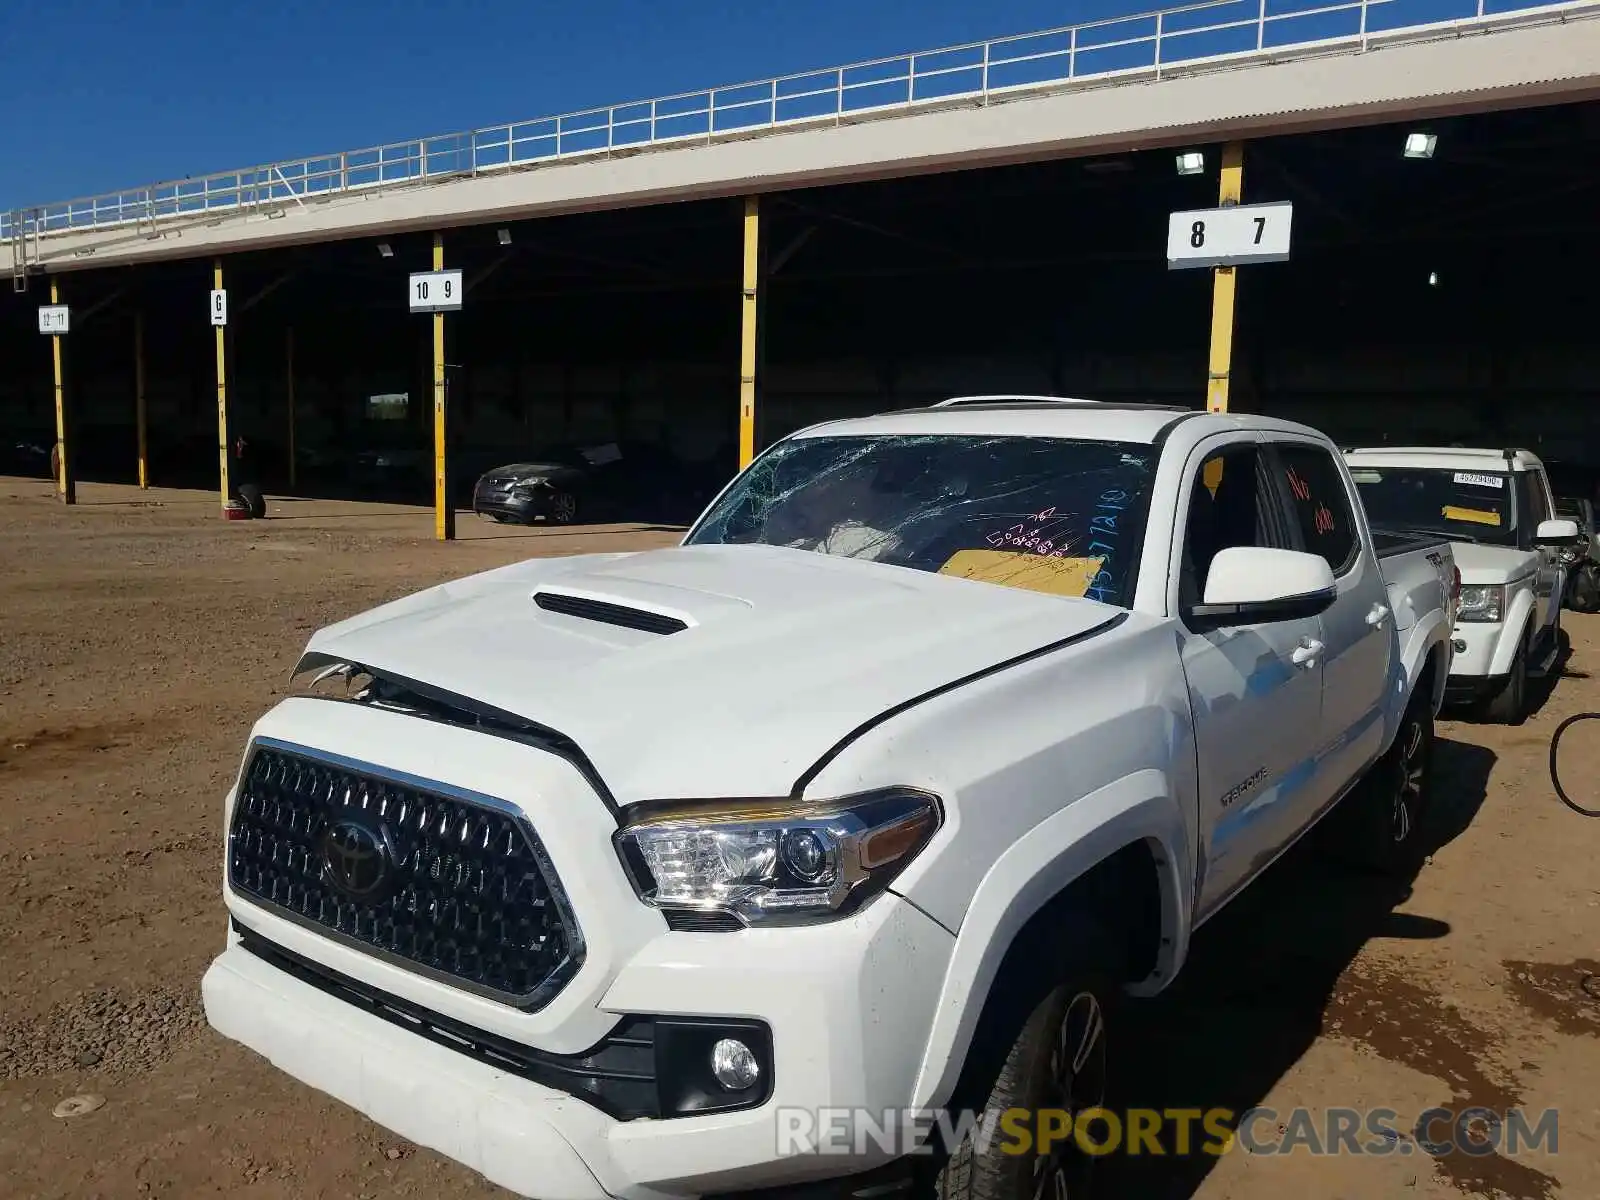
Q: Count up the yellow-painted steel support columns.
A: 6